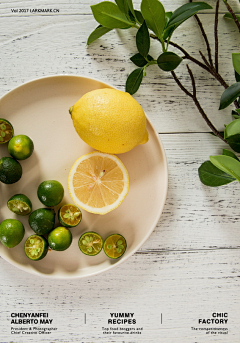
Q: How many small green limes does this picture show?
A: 12